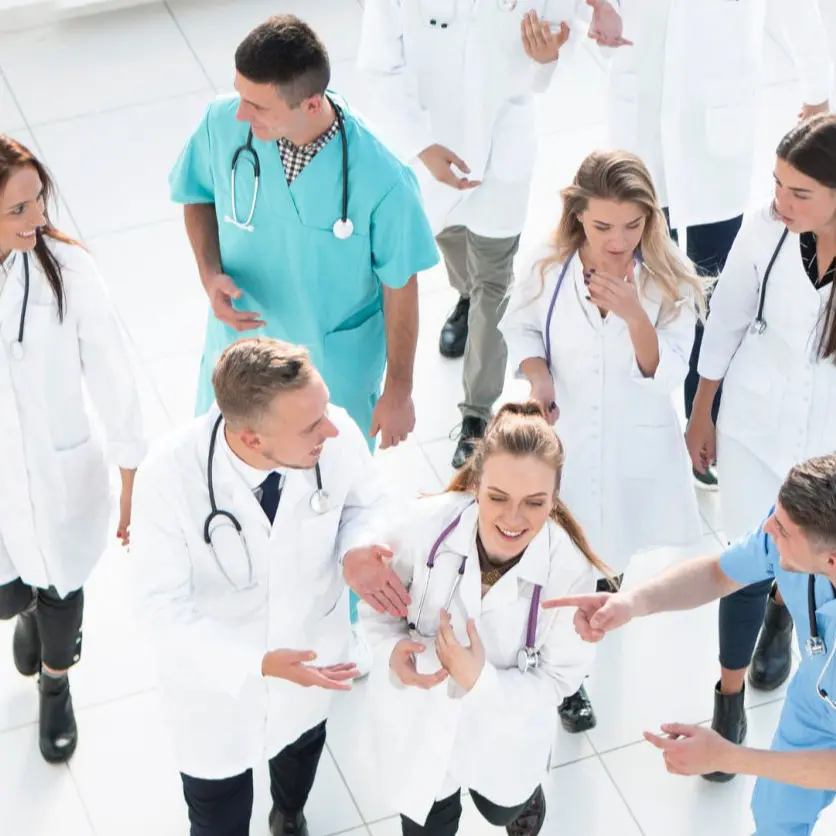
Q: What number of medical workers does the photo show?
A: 9